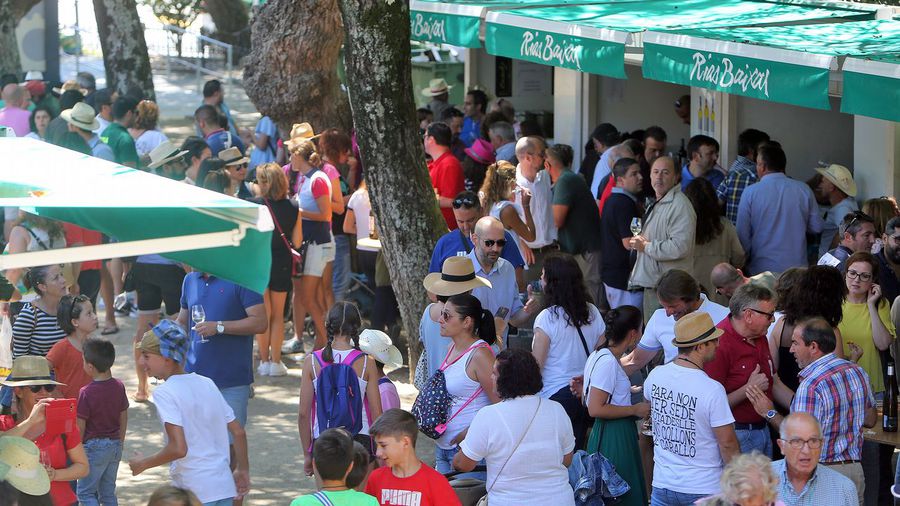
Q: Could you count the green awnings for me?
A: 5